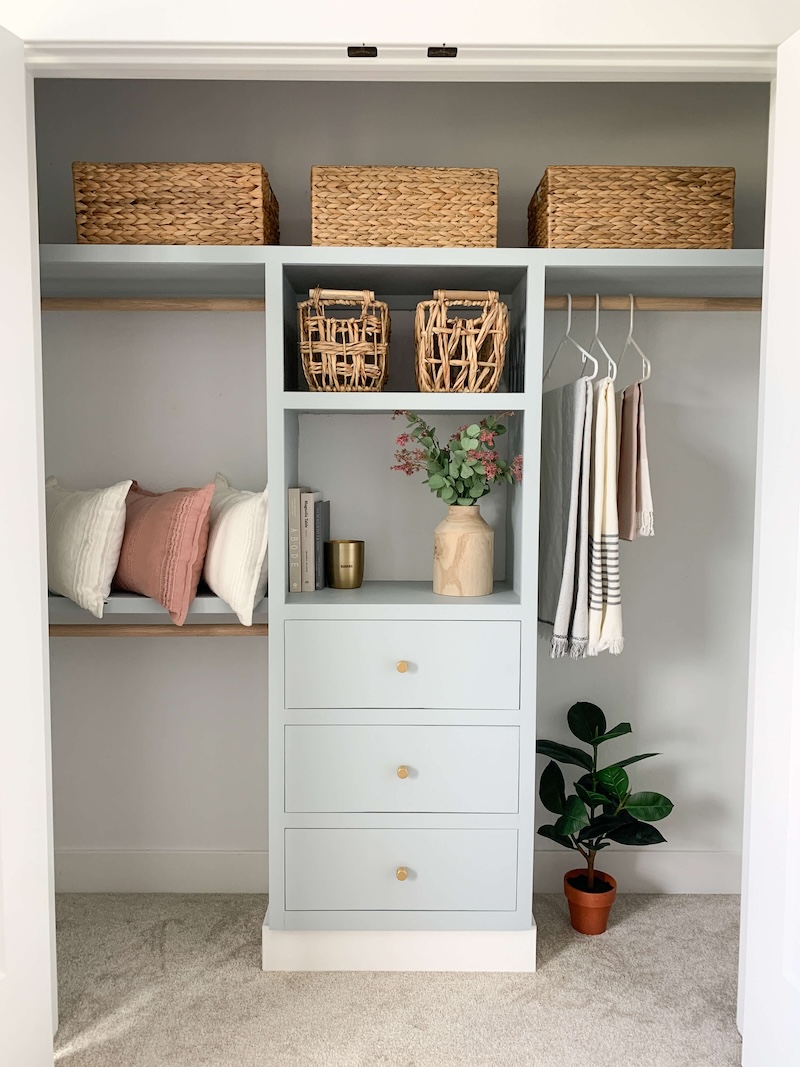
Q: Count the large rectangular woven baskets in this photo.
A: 3